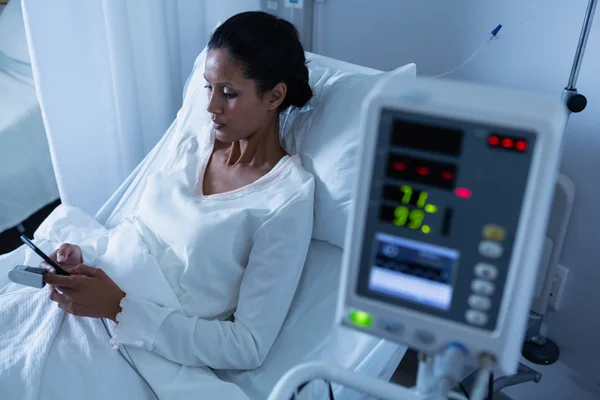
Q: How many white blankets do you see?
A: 1